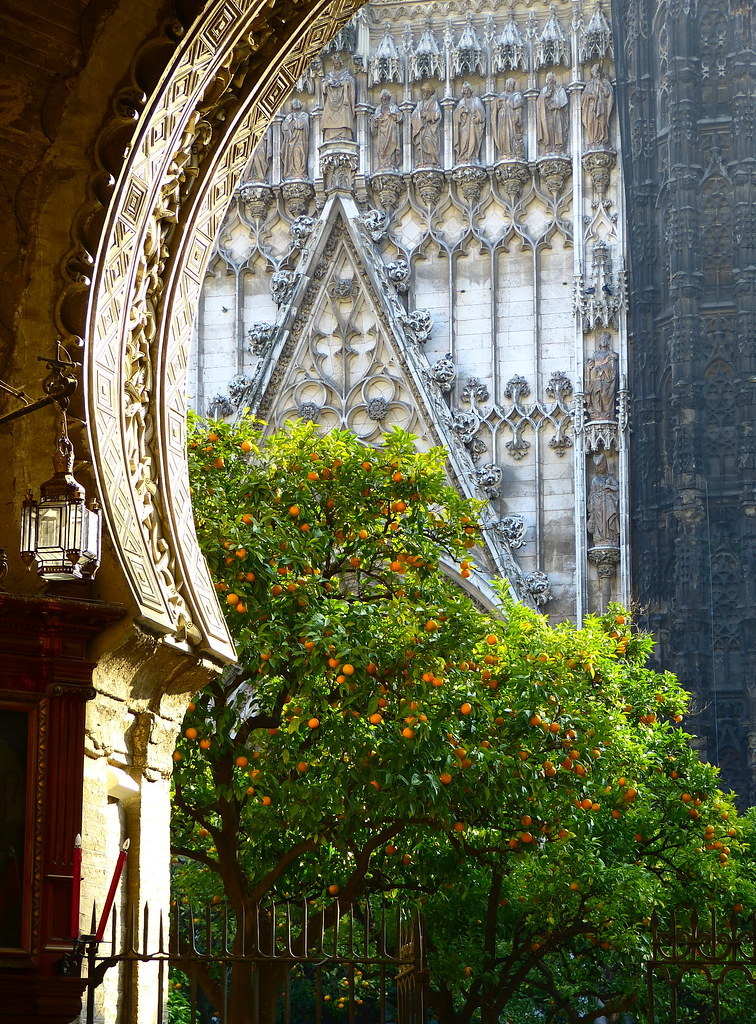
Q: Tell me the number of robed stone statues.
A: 11